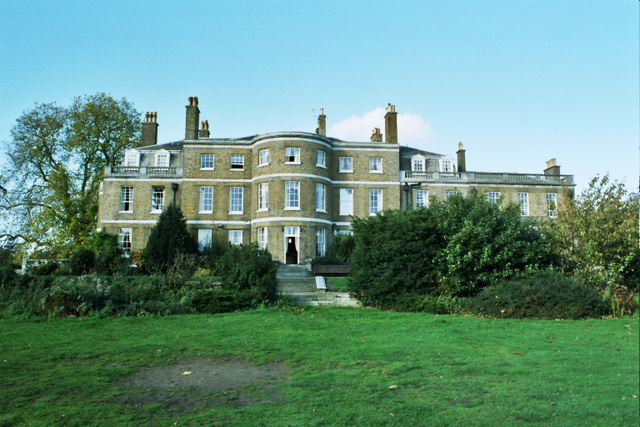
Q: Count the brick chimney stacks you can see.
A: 8